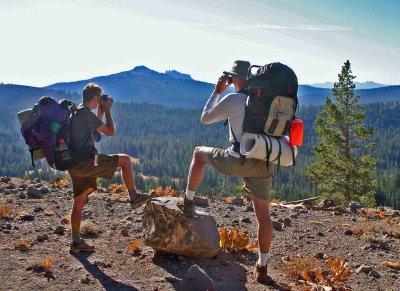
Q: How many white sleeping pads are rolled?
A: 1